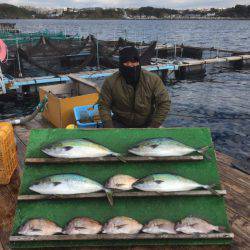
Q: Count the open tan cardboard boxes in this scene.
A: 1